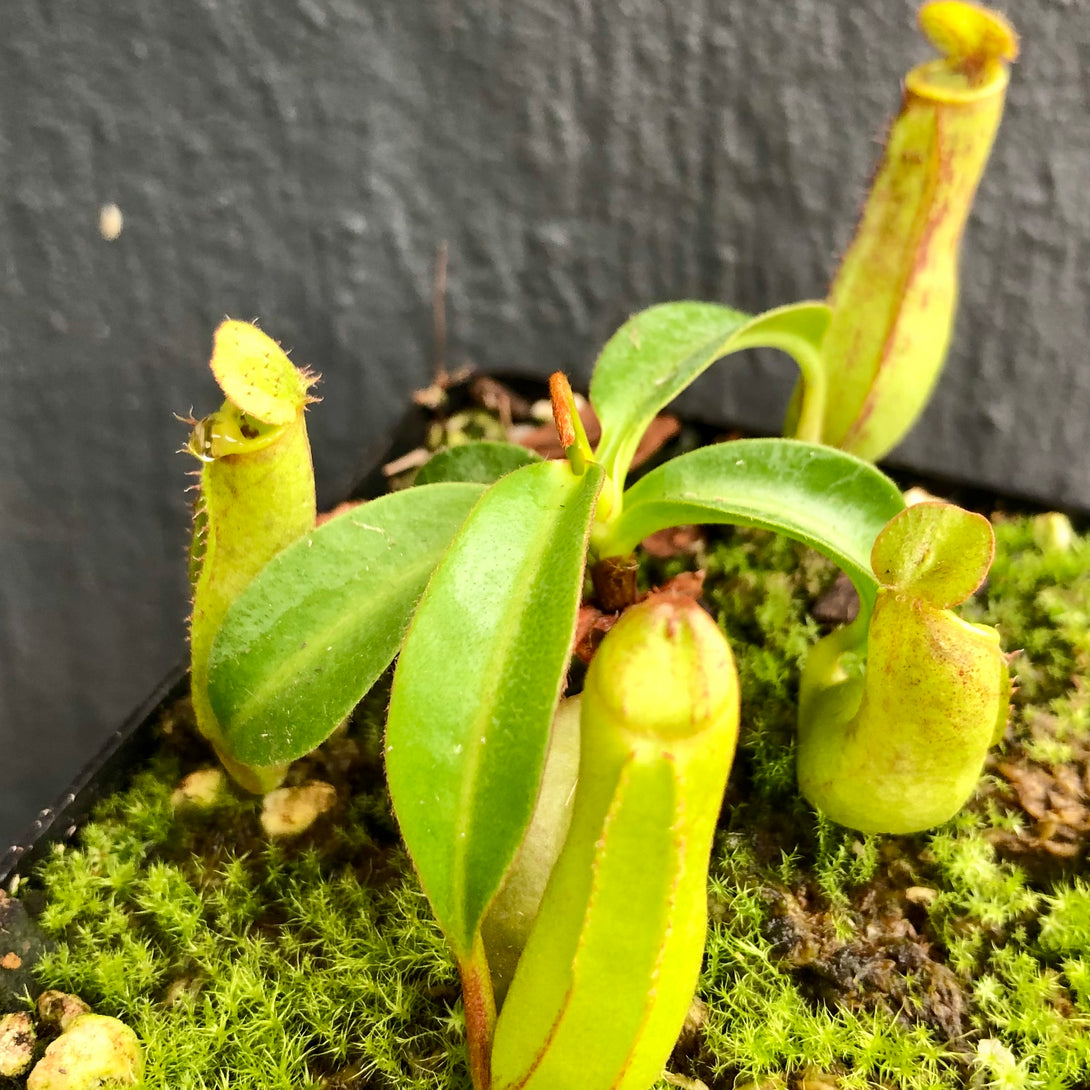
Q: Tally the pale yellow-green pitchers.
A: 4